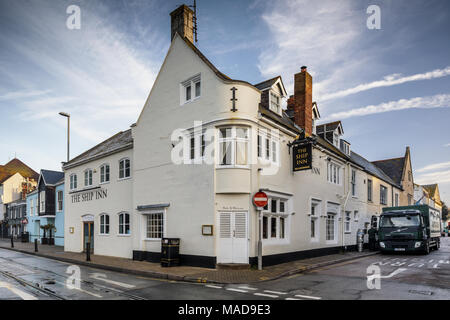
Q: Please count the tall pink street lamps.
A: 0